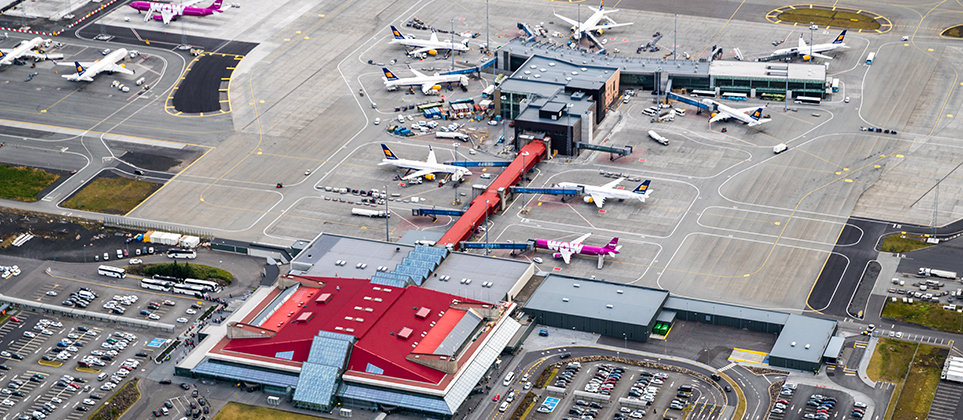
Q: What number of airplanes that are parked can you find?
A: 11